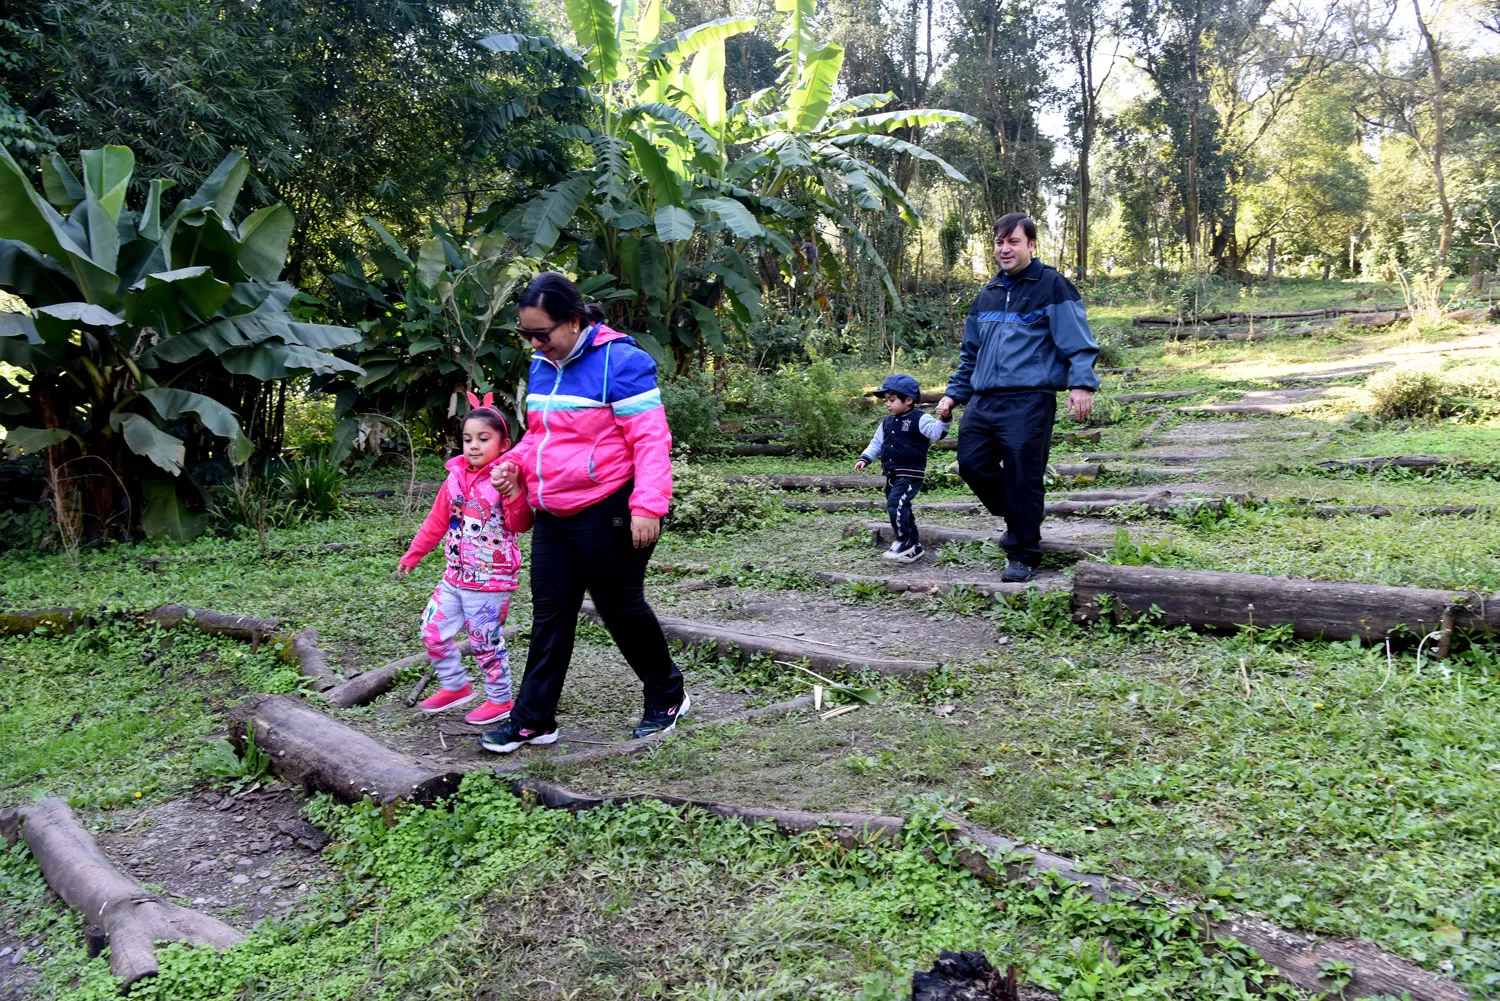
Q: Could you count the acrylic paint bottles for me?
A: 0